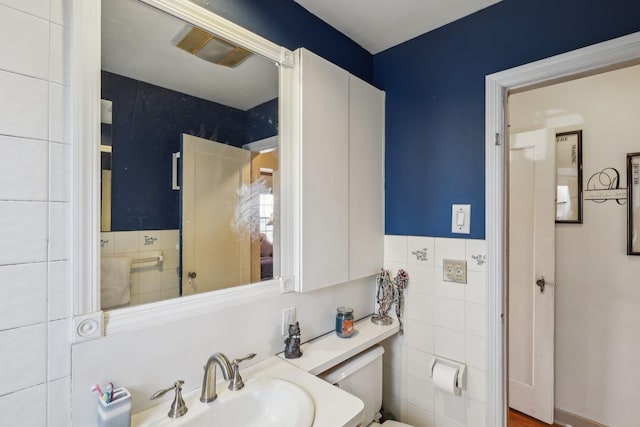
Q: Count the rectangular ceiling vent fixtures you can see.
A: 1